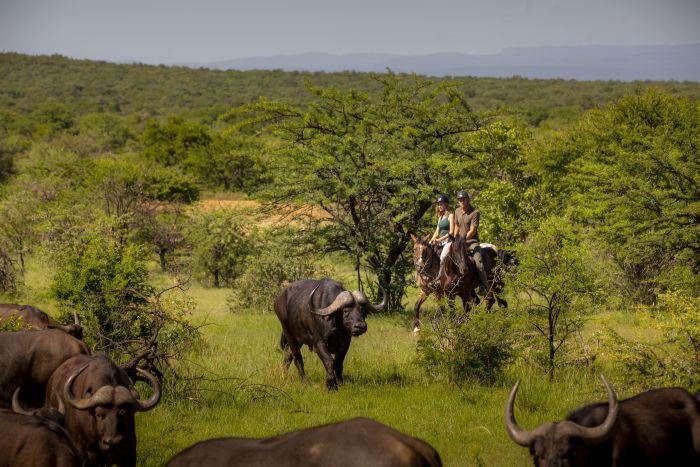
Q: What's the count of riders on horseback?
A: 2